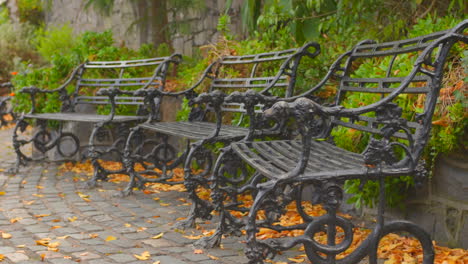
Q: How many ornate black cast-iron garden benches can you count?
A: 3